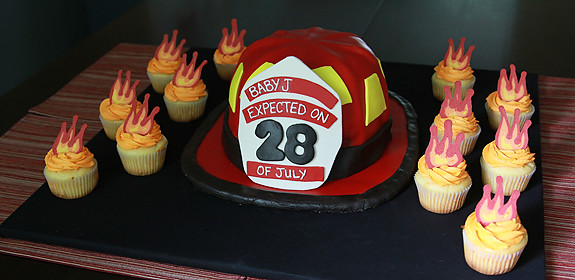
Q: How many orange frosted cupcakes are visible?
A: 12